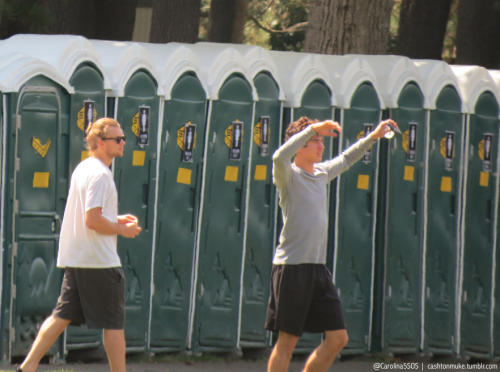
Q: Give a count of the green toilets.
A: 11